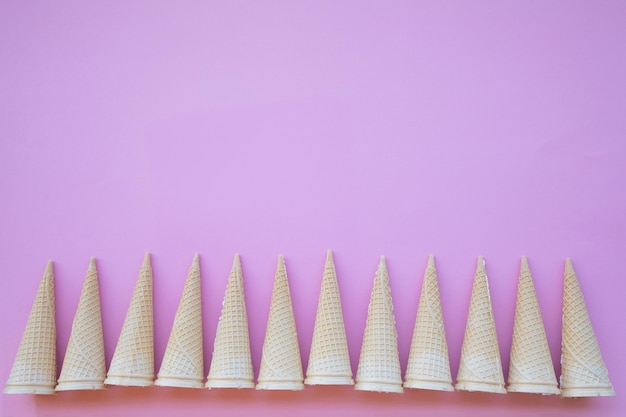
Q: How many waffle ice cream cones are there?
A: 12